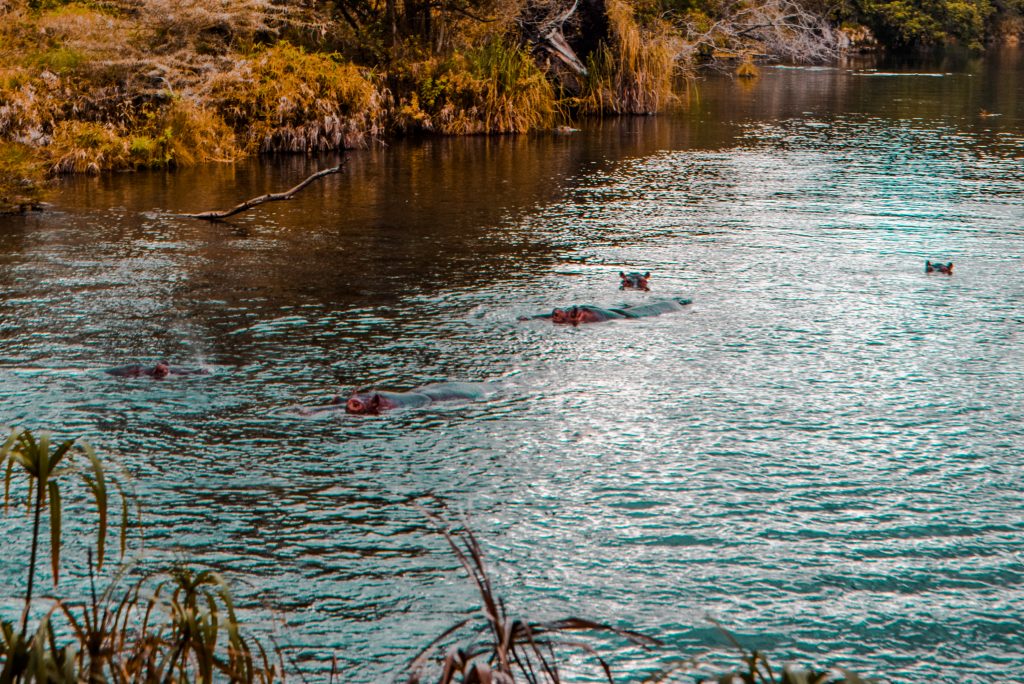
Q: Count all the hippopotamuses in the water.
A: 5